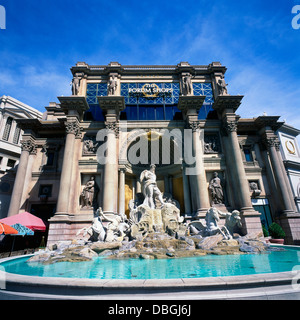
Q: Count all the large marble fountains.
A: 1